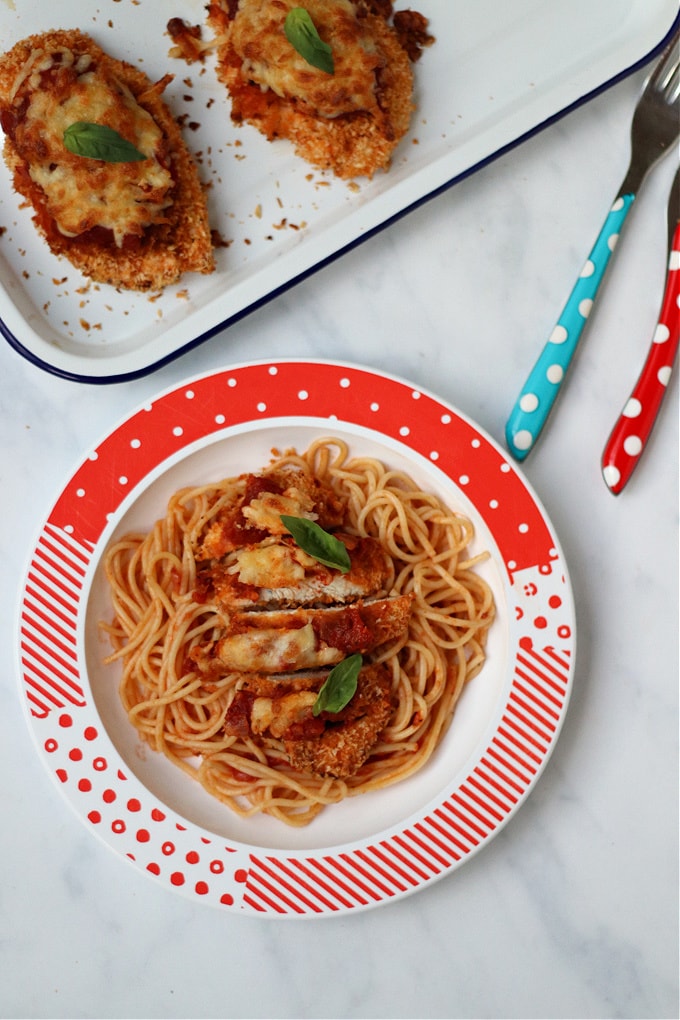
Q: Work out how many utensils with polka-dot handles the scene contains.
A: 2